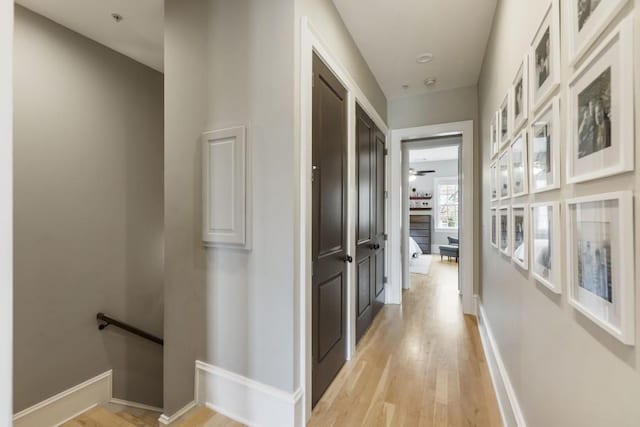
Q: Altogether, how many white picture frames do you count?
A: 15